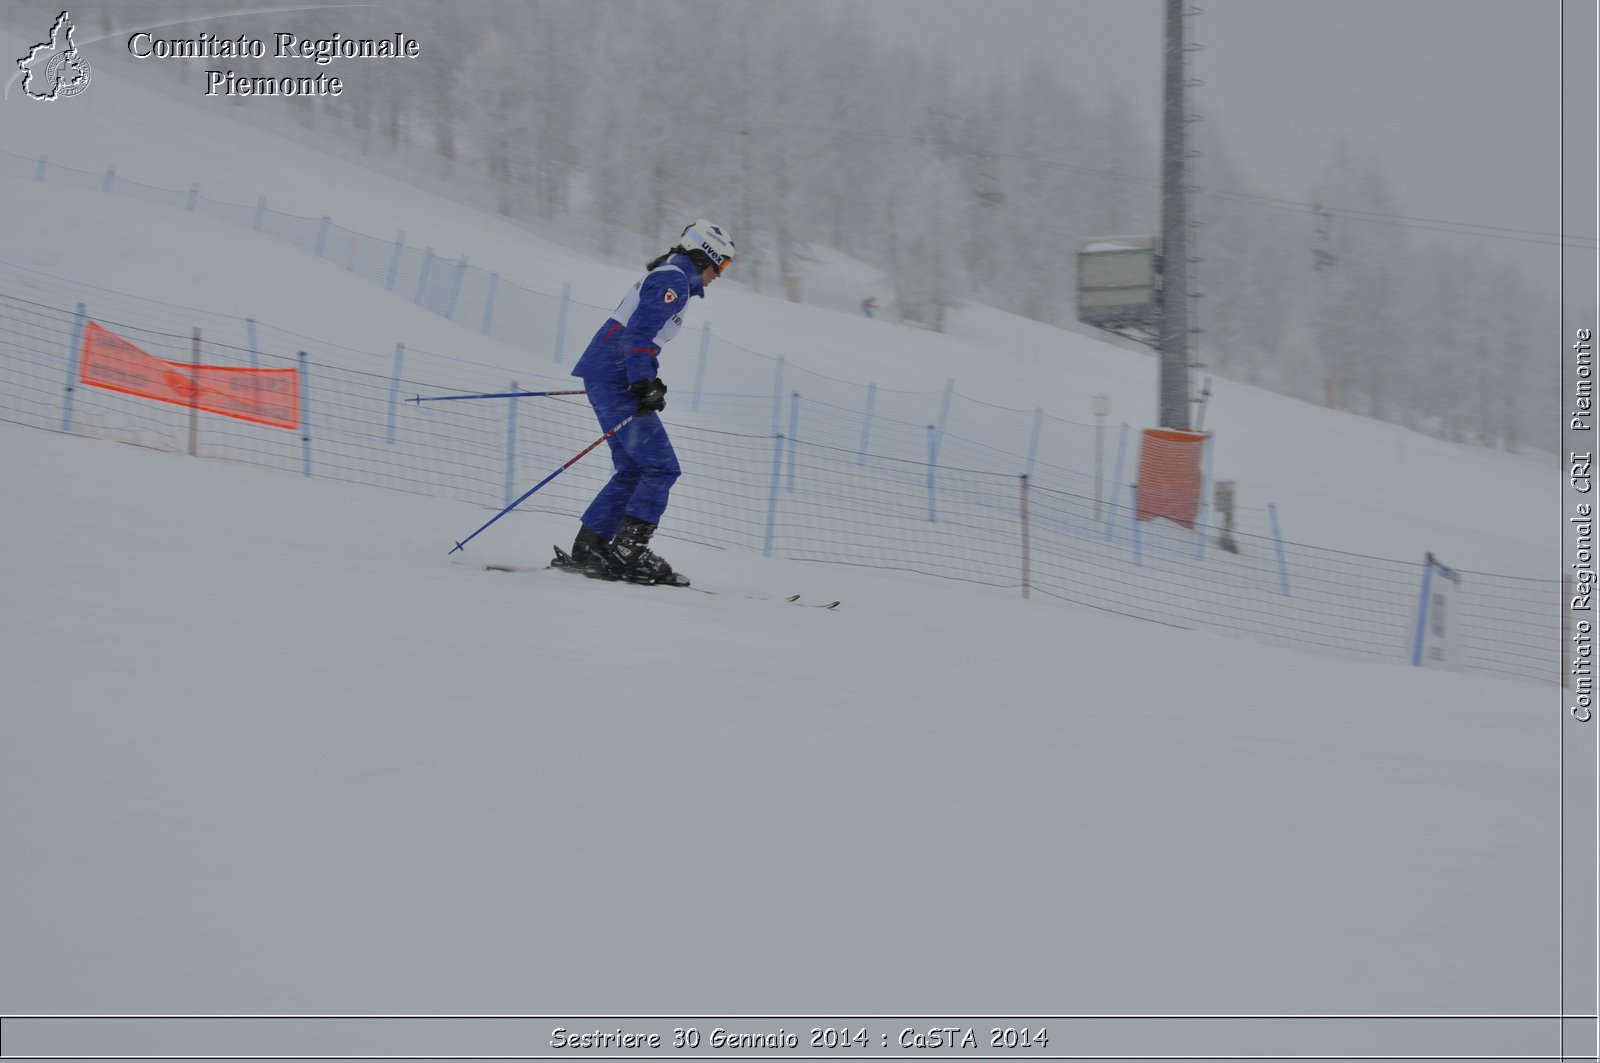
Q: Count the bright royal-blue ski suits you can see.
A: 1